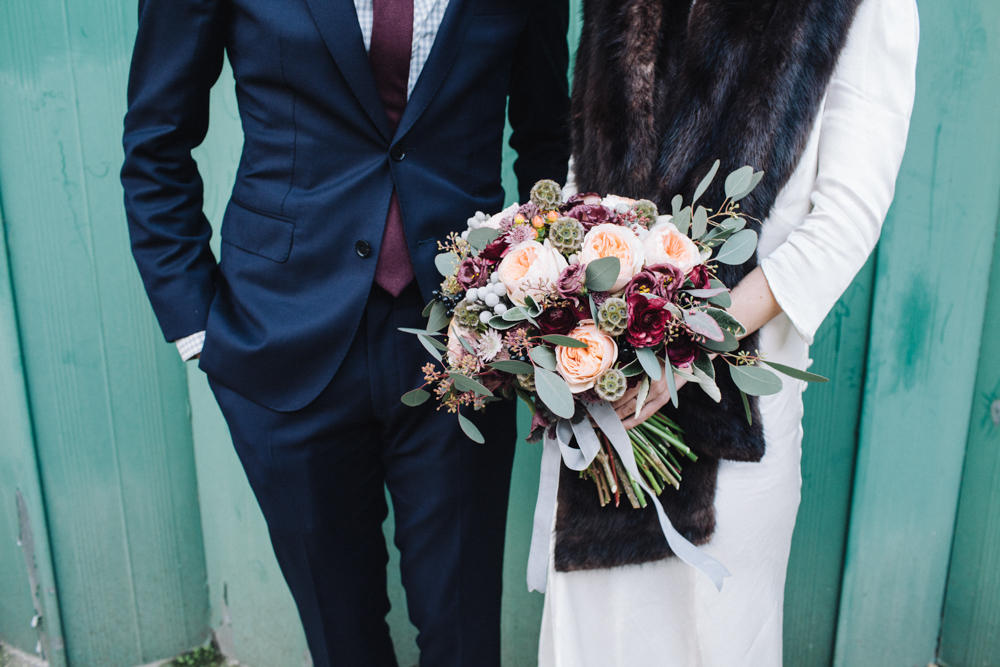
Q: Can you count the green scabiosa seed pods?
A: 6